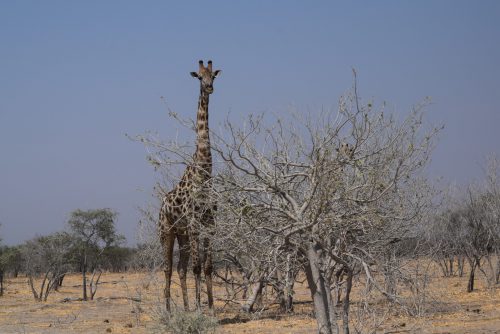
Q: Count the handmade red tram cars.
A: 0